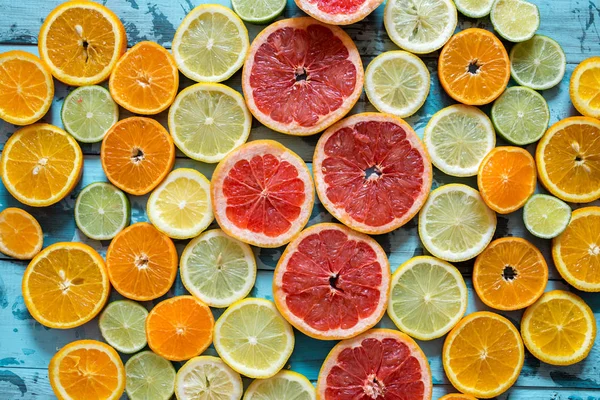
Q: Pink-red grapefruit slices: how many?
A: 6